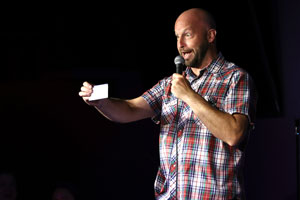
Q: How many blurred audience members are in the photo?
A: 2